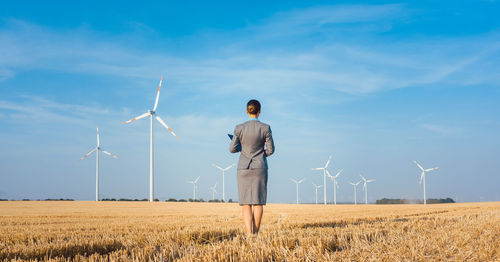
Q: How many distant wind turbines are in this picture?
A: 12